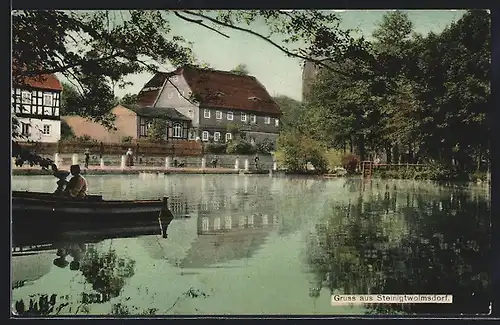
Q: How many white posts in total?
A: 9